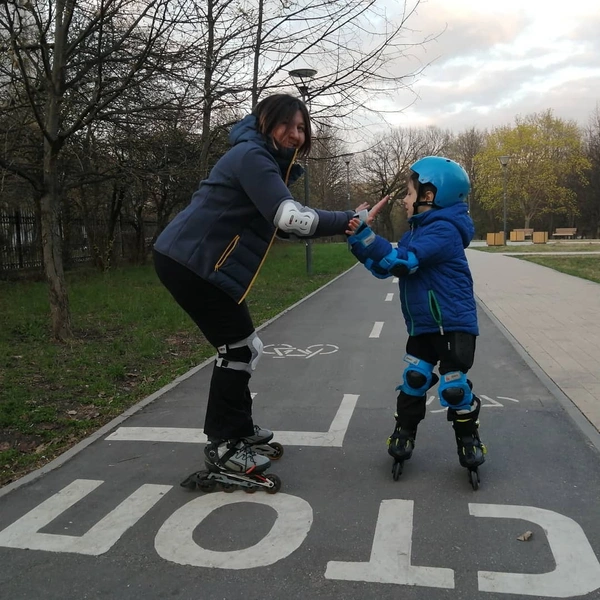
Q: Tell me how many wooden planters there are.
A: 3